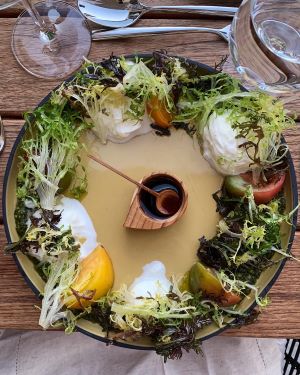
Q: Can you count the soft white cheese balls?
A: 4